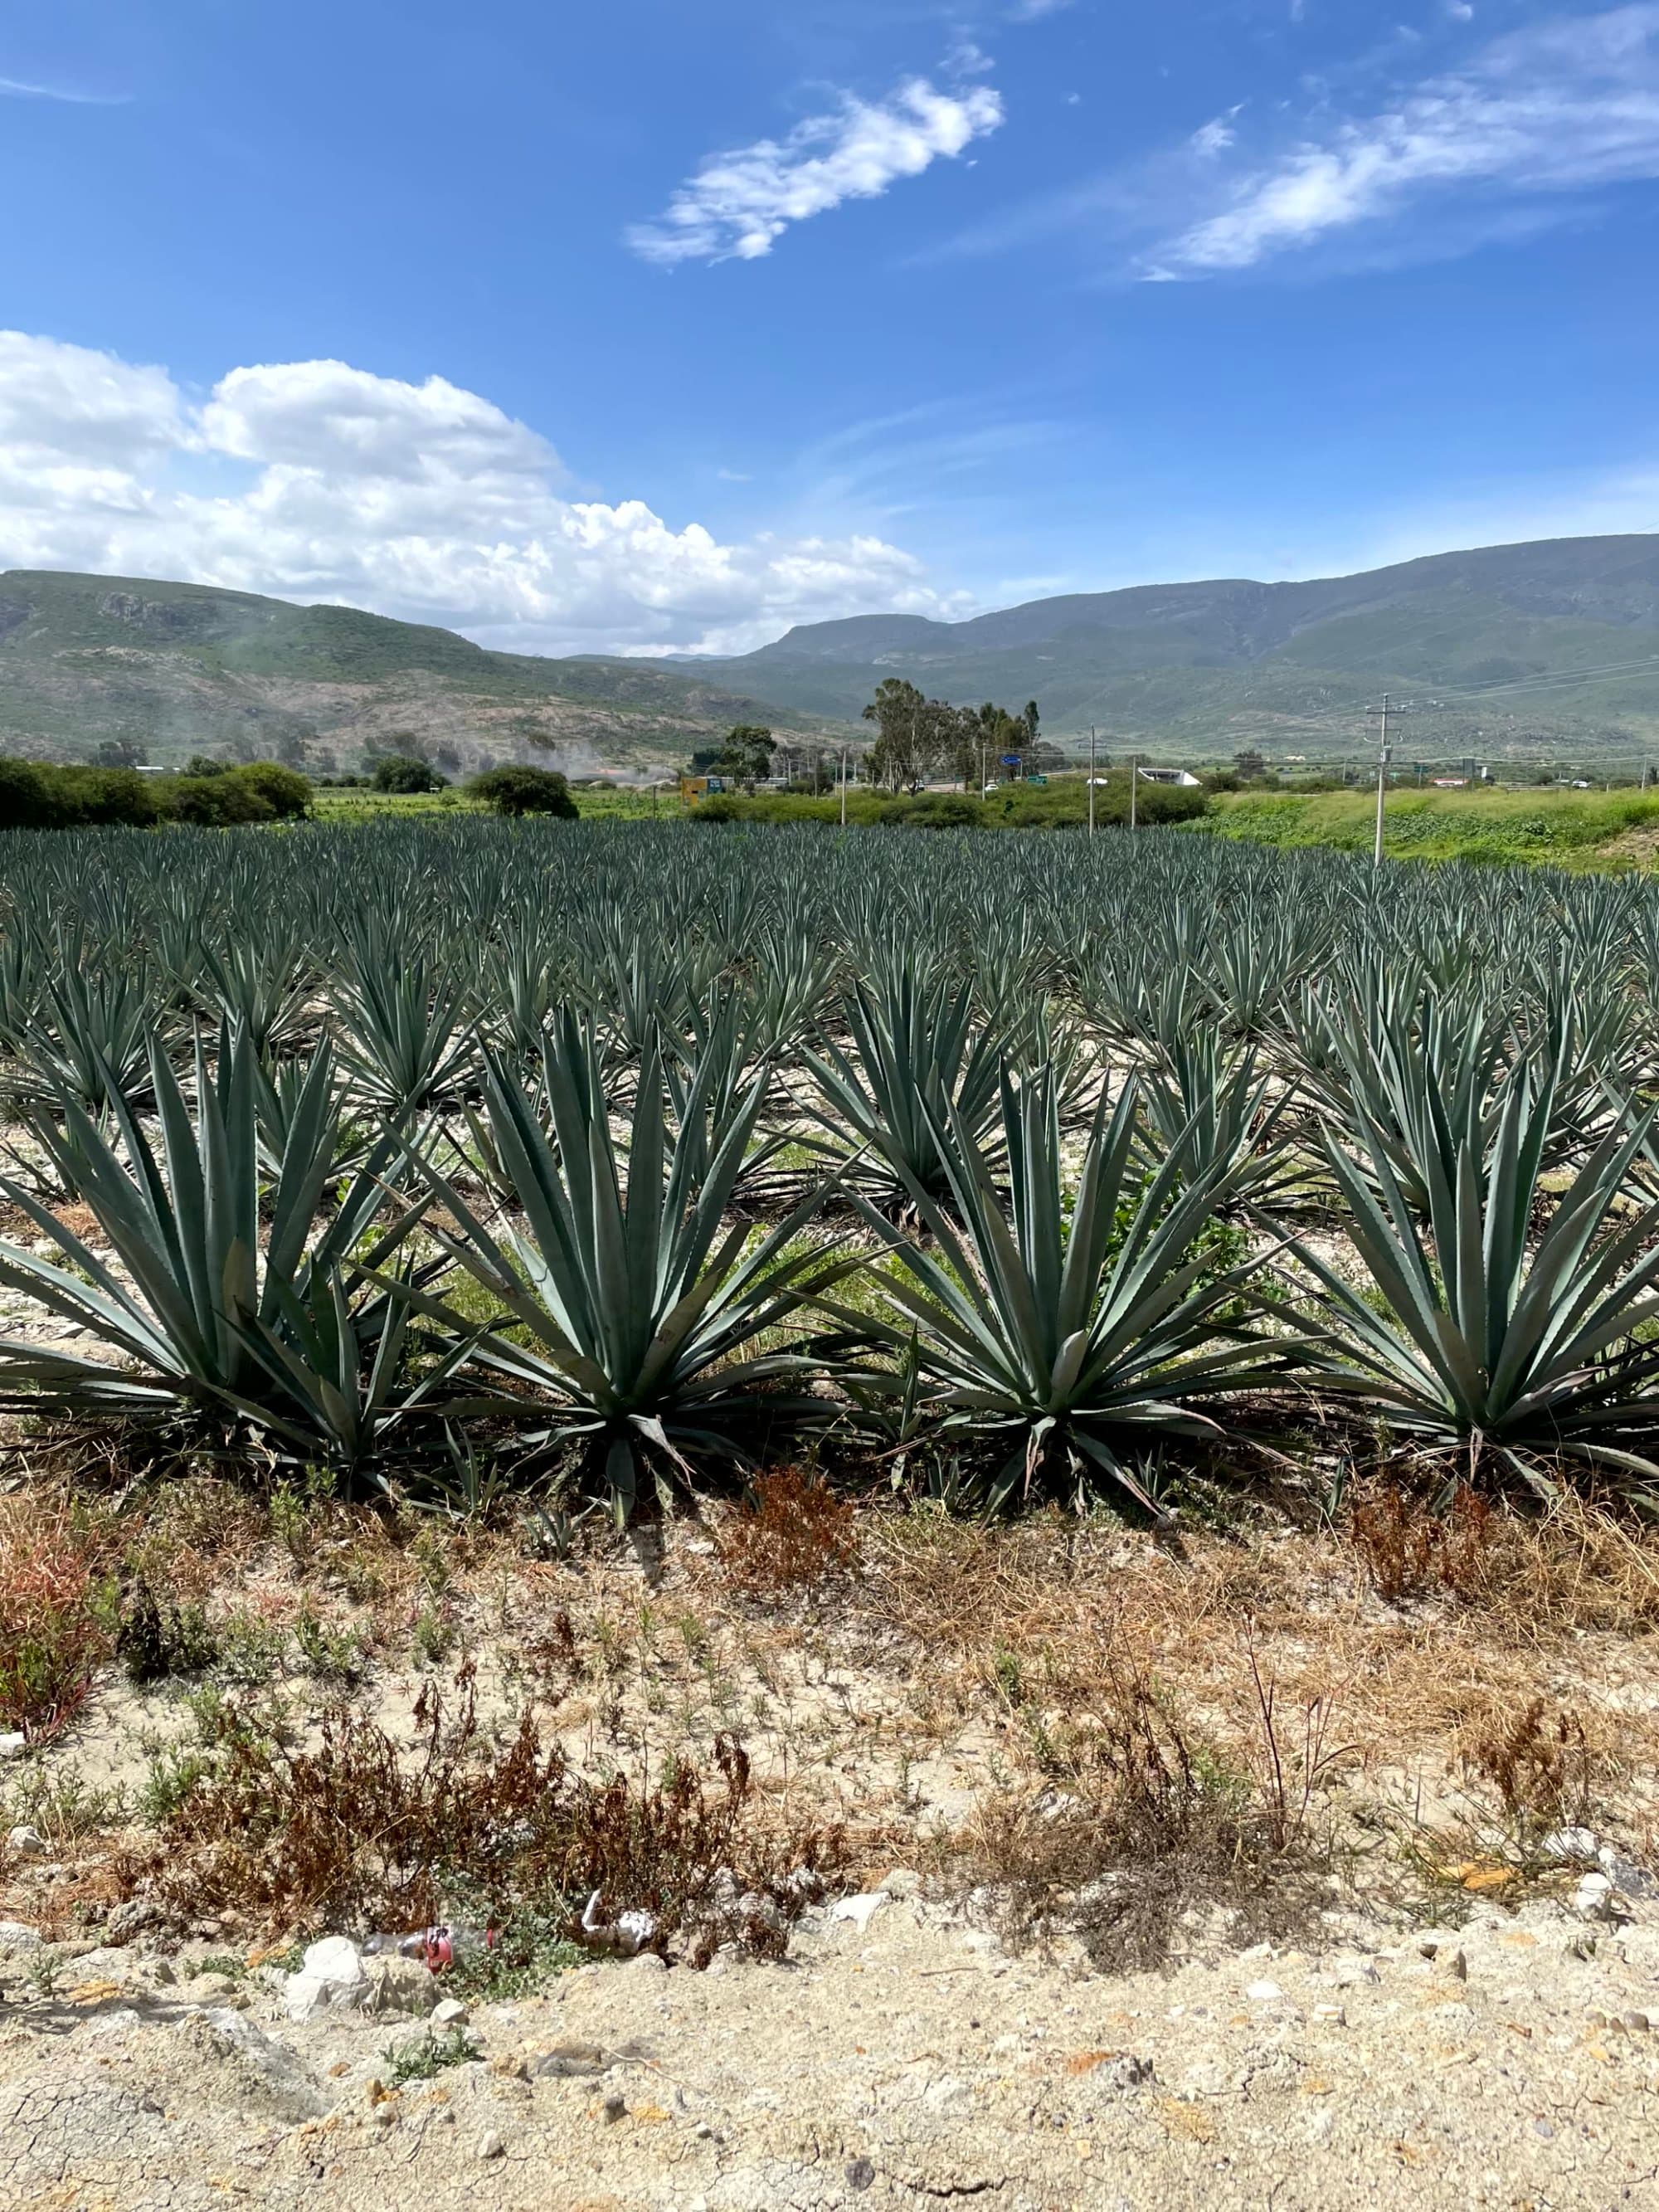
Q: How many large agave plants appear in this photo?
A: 4